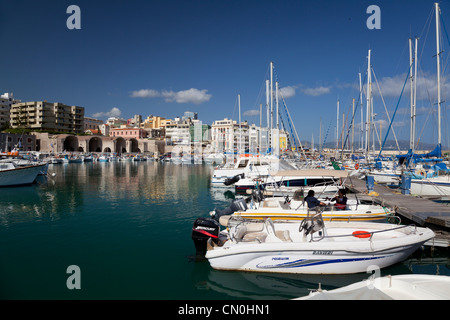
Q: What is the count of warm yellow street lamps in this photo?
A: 0